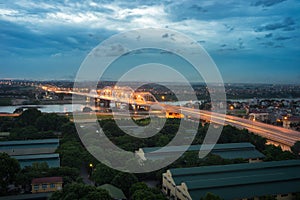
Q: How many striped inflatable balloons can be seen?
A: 0